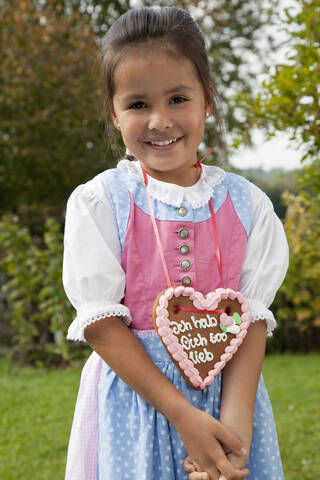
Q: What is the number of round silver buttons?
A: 5